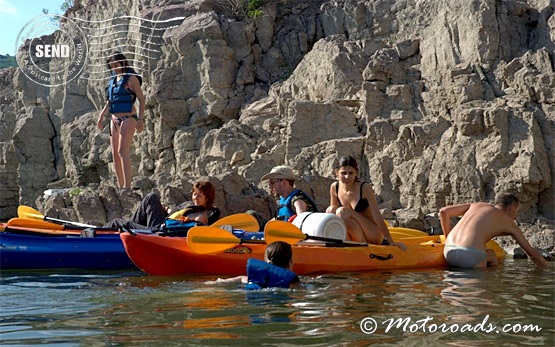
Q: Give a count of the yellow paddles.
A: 5